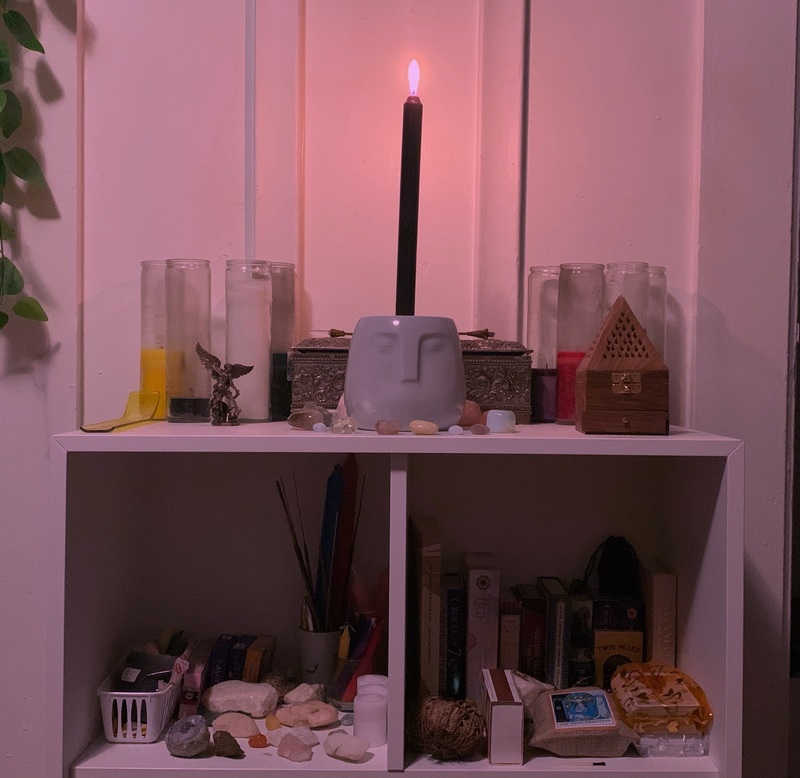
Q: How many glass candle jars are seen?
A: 8